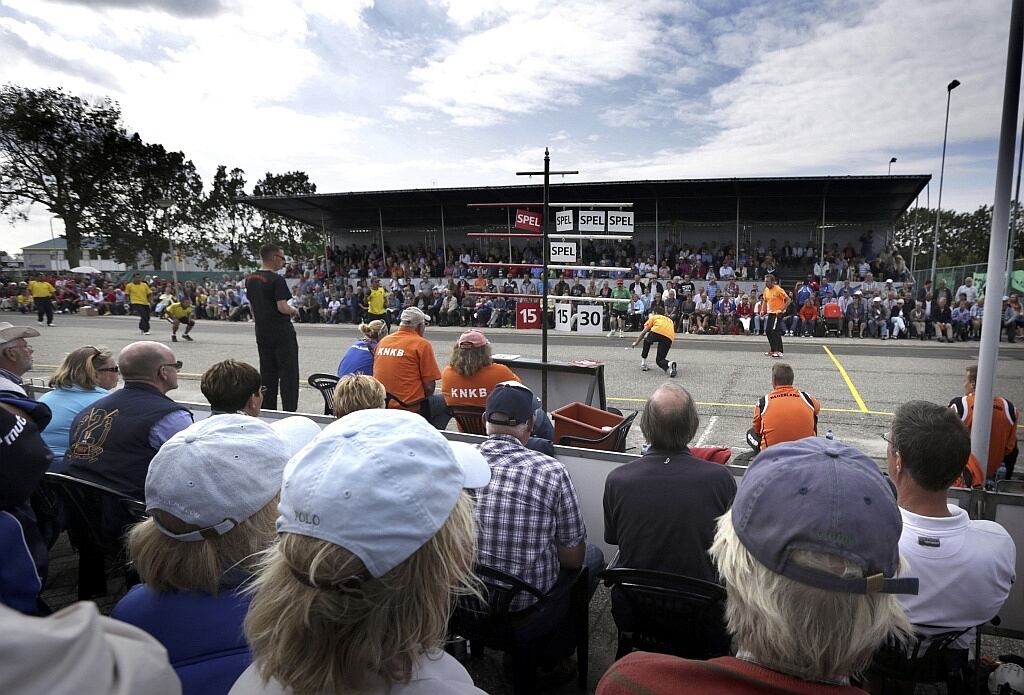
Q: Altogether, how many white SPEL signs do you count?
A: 4